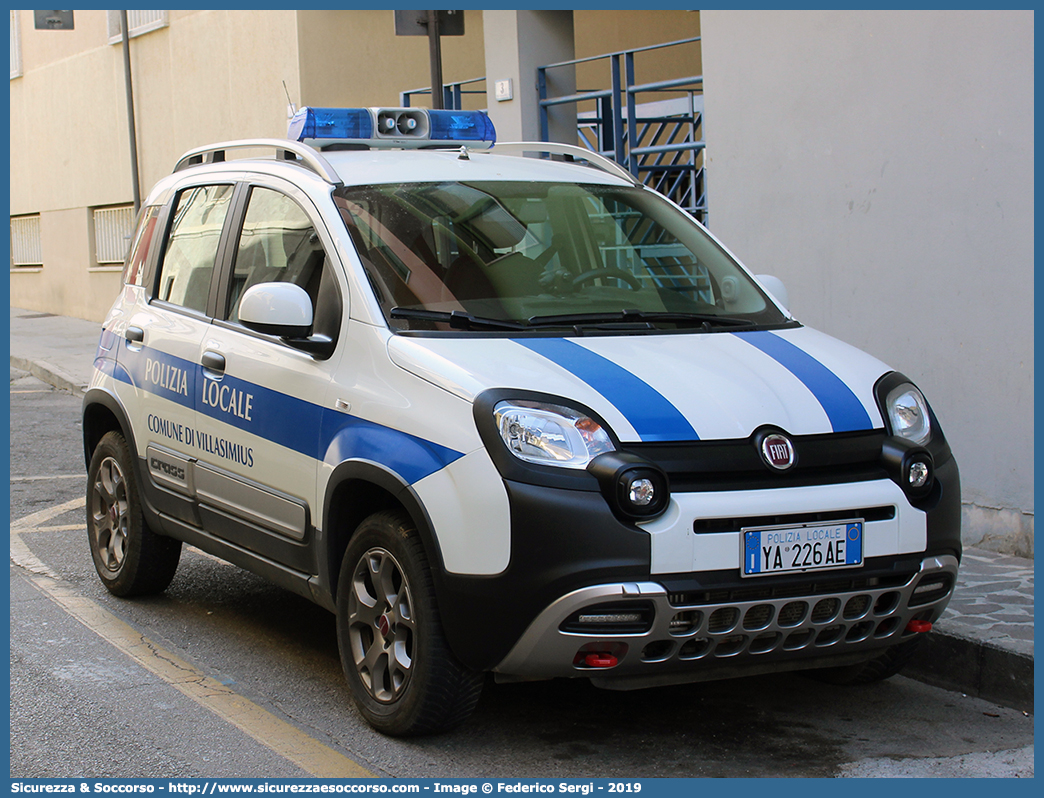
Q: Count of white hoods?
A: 1